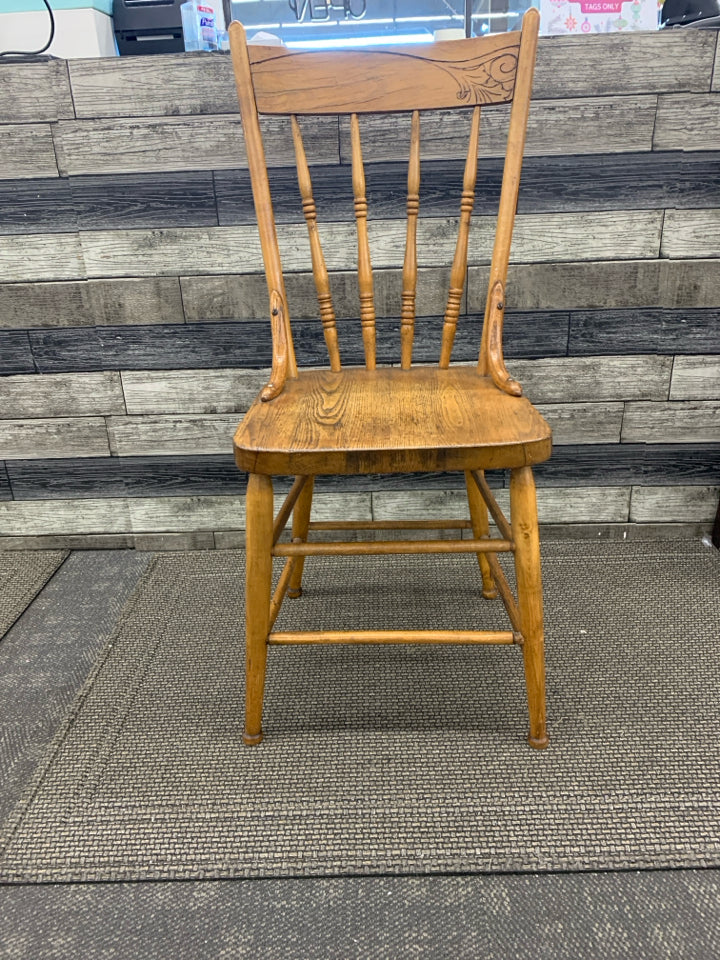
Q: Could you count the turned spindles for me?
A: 4